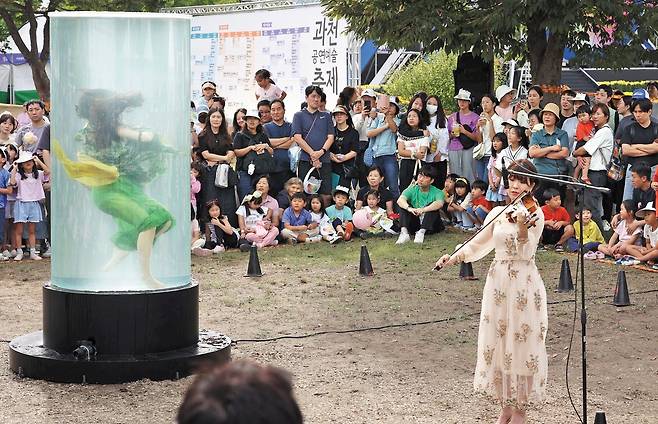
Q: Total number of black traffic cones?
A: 6